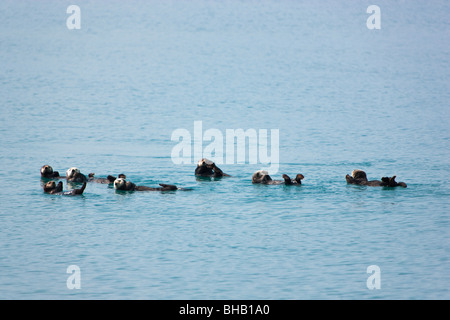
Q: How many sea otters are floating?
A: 7